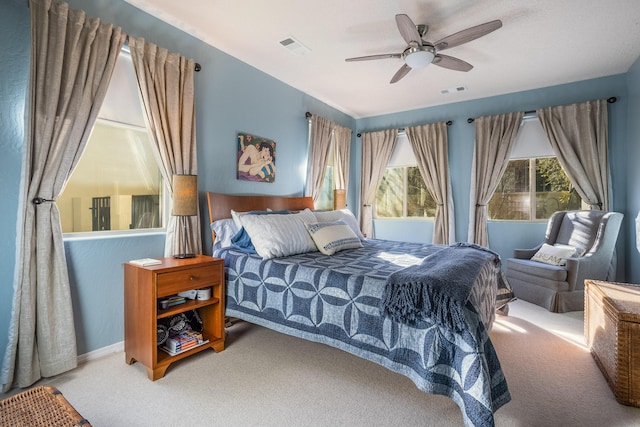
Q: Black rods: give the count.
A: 4